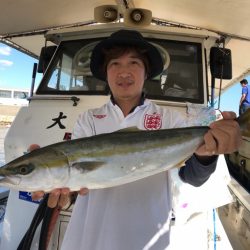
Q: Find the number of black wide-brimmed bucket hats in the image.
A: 1